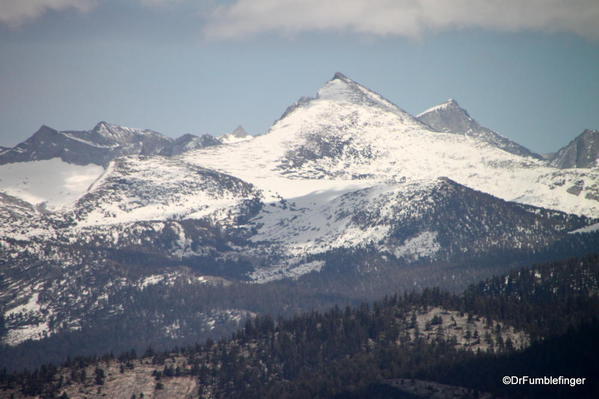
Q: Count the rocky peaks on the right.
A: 2